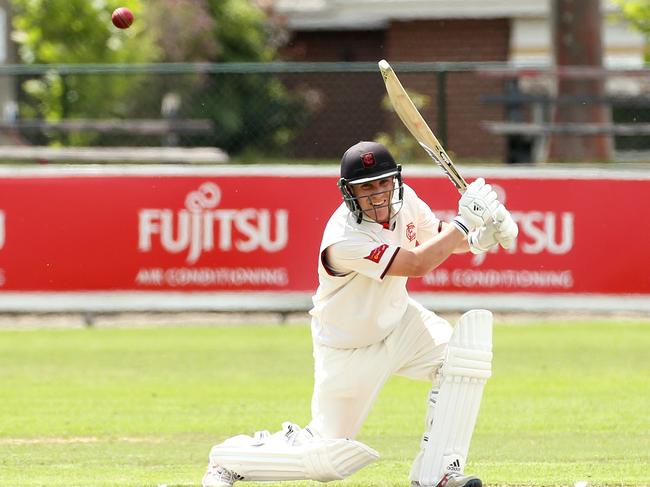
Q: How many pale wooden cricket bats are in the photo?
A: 1